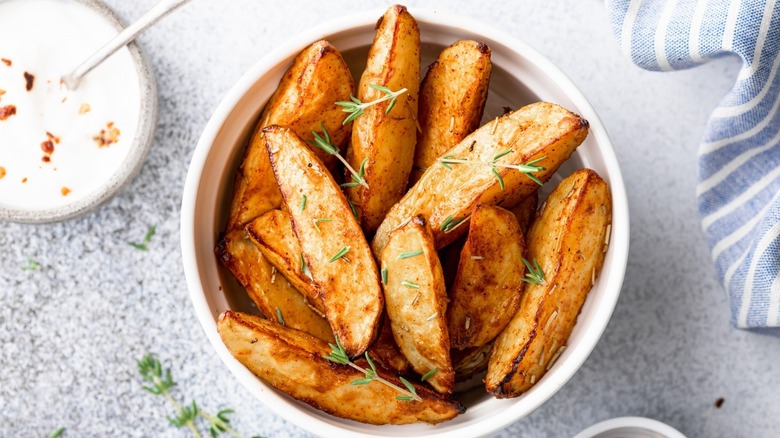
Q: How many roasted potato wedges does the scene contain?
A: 11